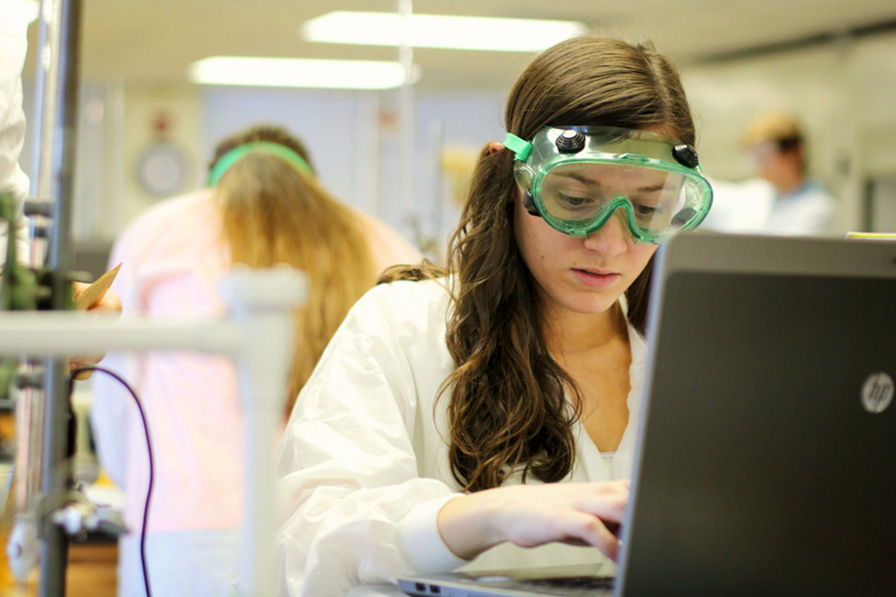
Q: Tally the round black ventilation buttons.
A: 4